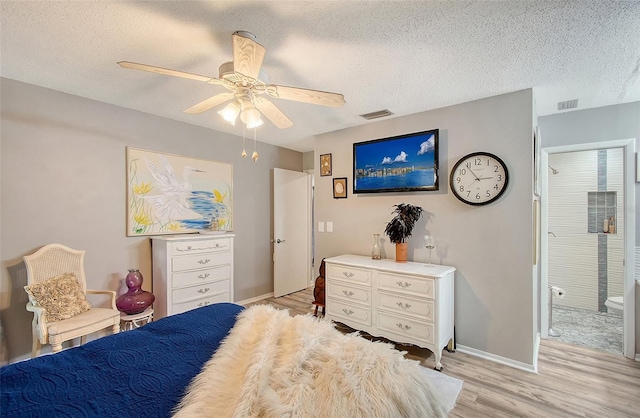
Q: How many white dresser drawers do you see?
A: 11